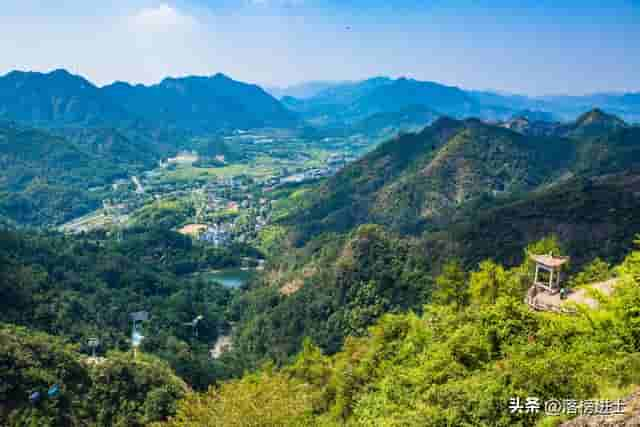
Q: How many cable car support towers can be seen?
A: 3